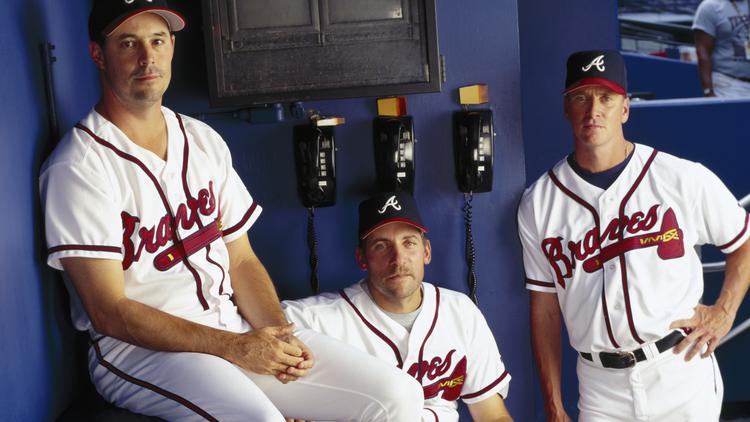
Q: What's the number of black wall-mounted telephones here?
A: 3